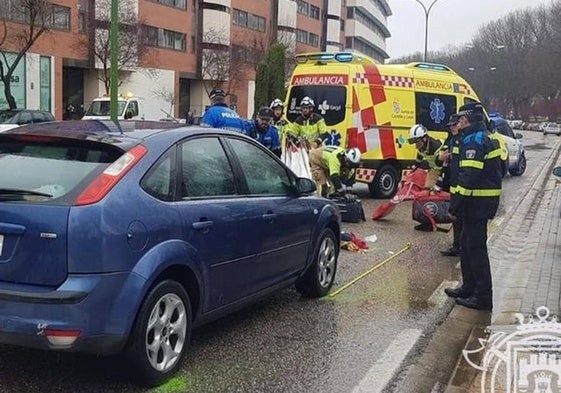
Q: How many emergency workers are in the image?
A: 8